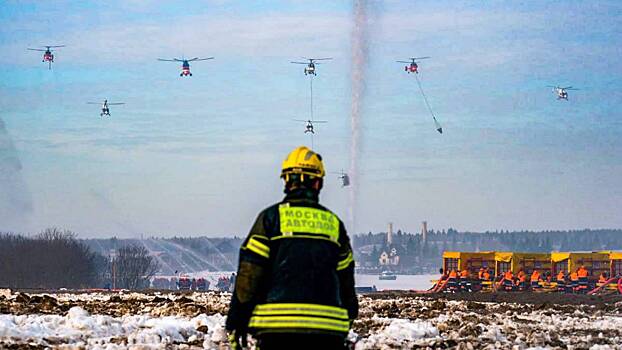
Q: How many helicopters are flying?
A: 8